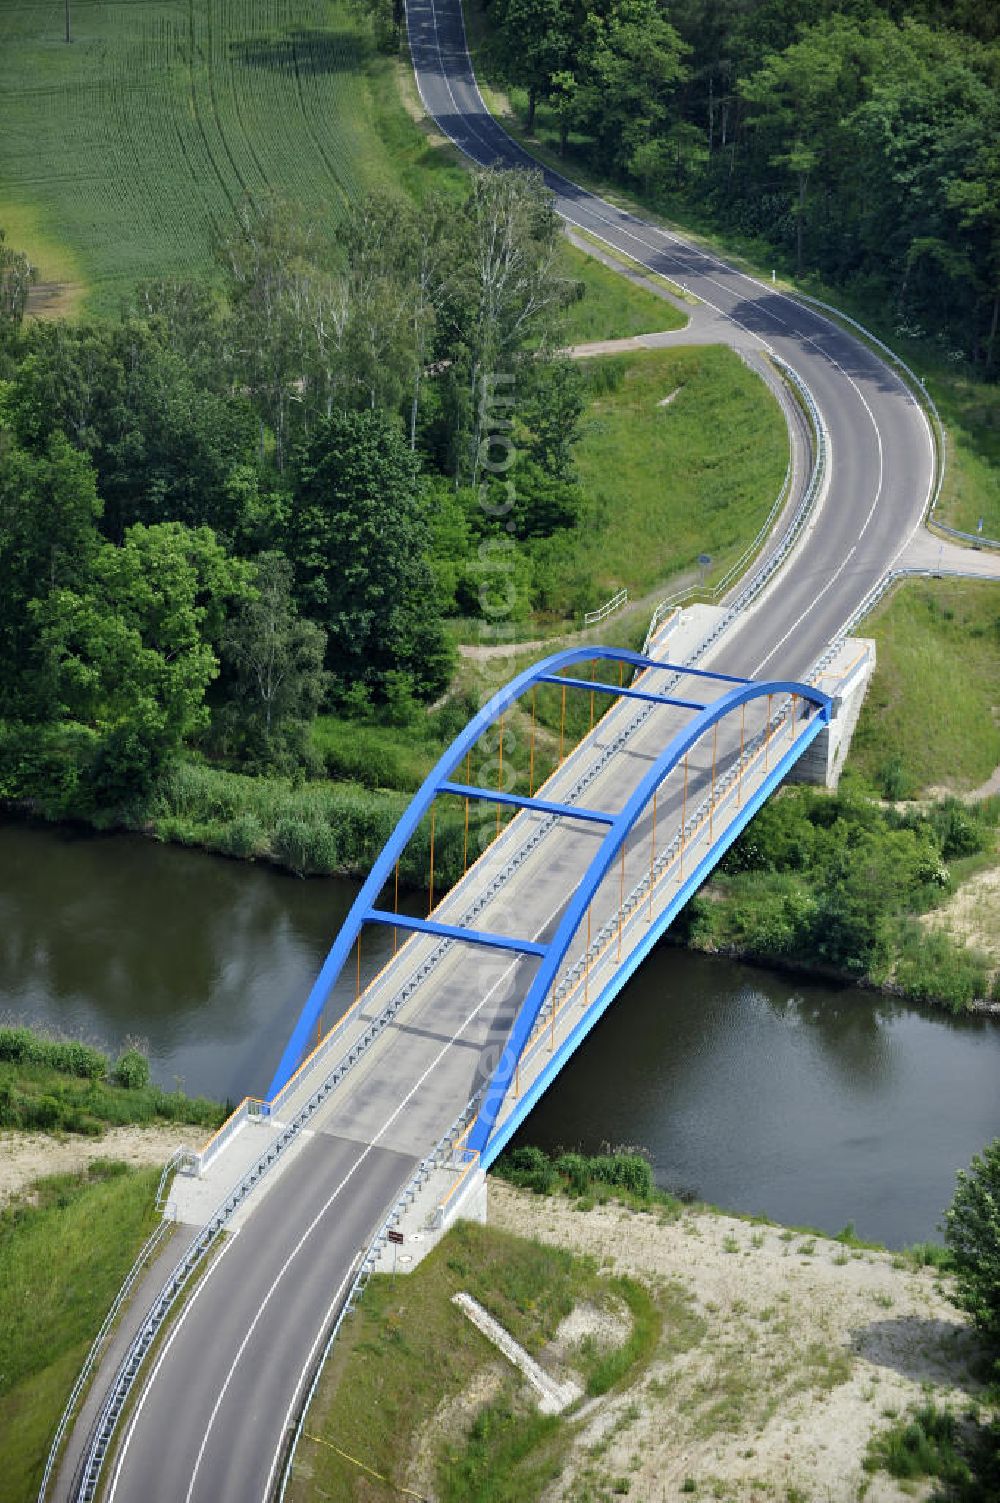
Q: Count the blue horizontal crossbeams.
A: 4